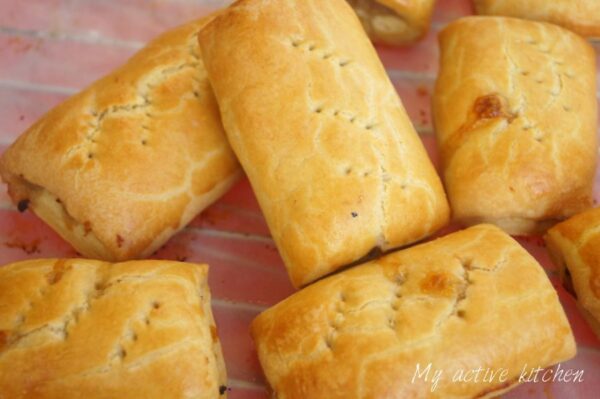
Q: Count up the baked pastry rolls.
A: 8